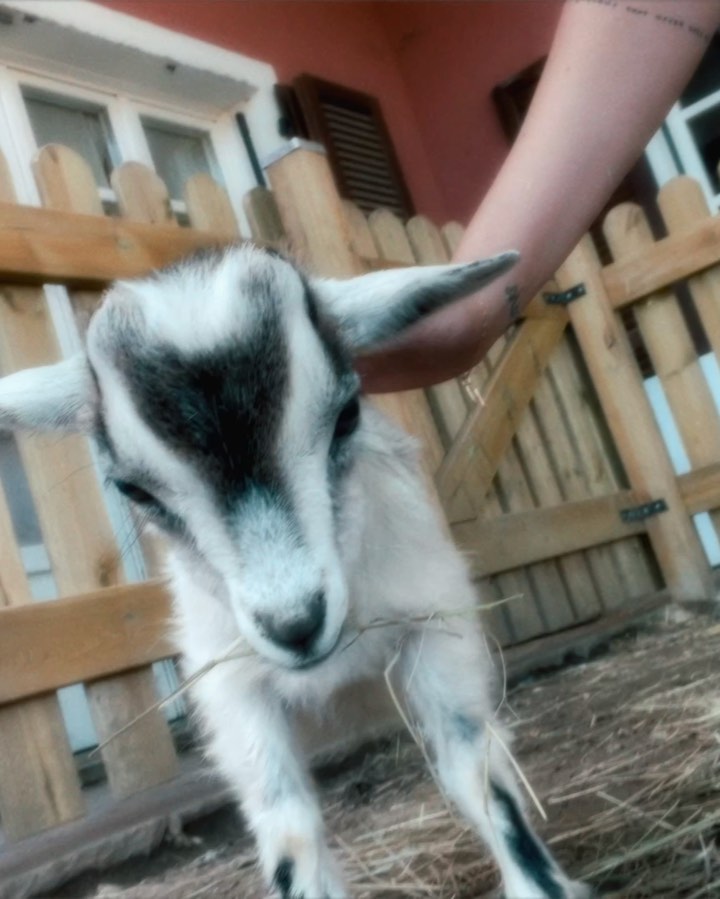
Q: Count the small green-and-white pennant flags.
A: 0